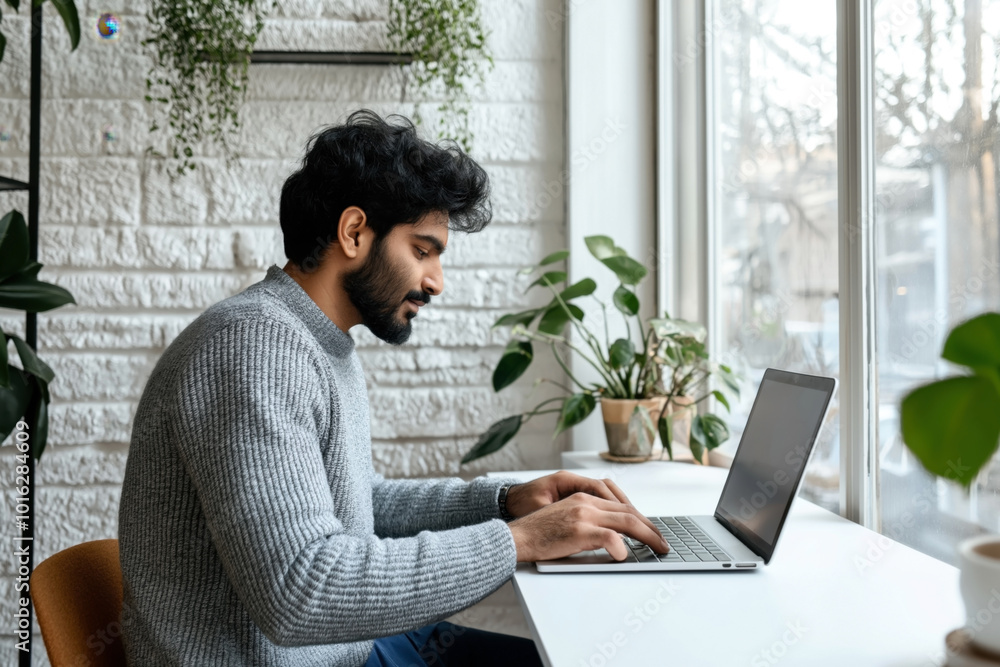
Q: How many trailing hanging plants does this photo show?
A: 2